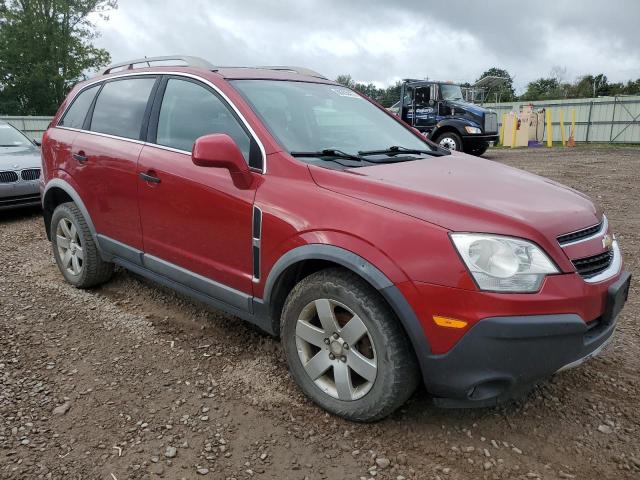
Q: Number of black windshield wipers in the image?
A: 2